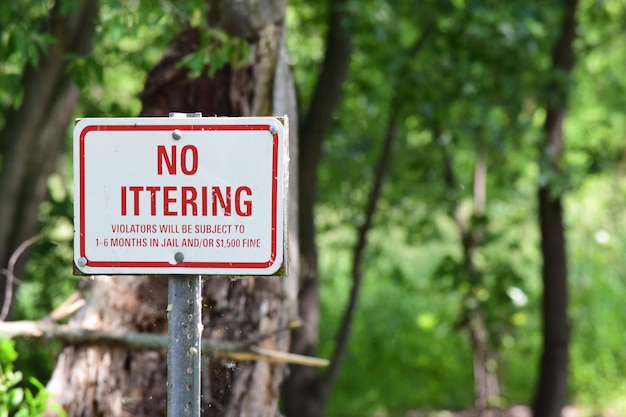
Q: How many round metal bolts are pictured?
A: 4